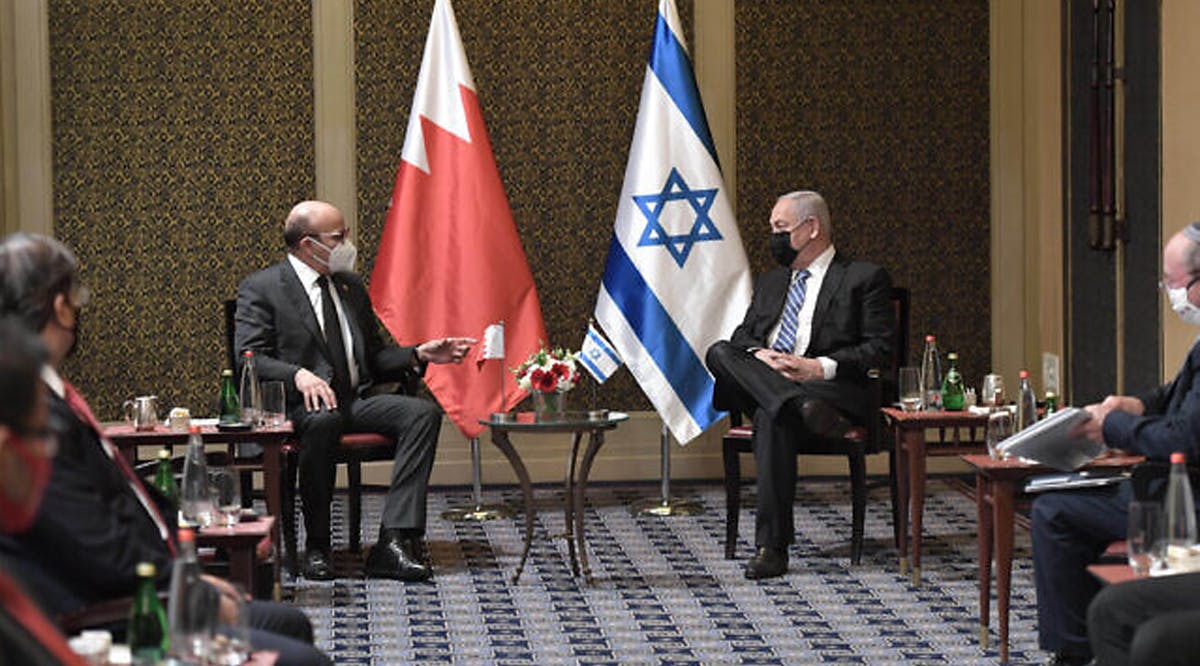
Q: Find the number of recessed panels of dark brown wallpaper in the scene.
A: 3